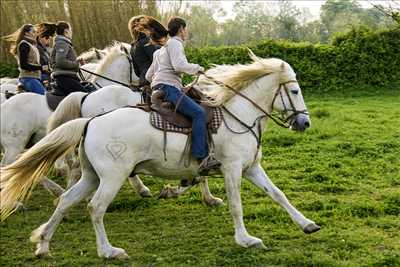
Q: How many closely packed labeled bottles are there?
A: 0